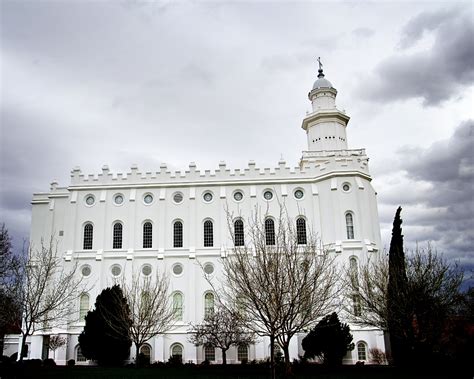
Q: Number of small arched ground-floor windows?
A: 7